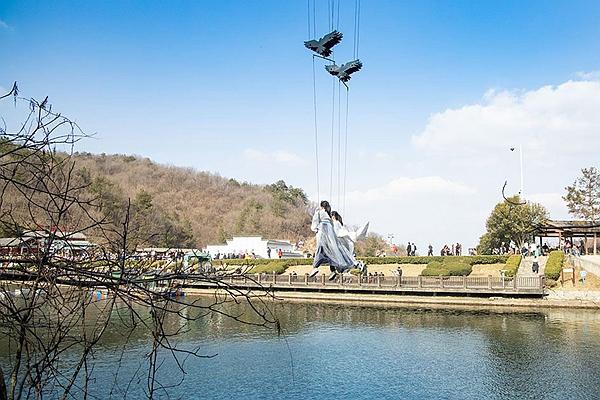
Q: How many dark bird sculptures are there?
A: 2